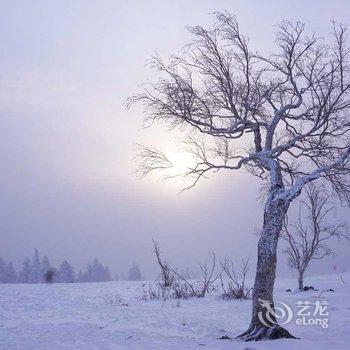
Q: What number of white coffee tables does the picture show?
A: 0